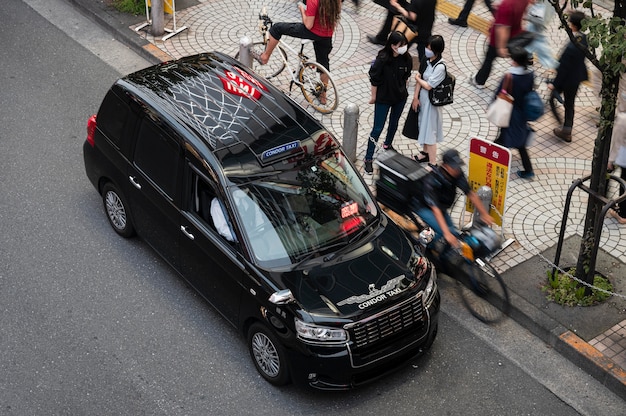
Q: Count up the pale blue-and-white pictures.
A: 0